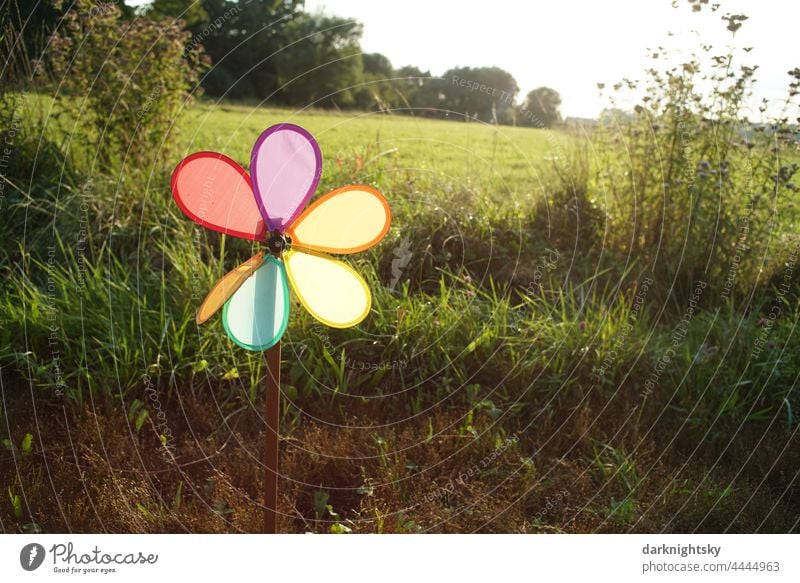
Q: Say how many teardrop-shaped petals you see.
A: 6